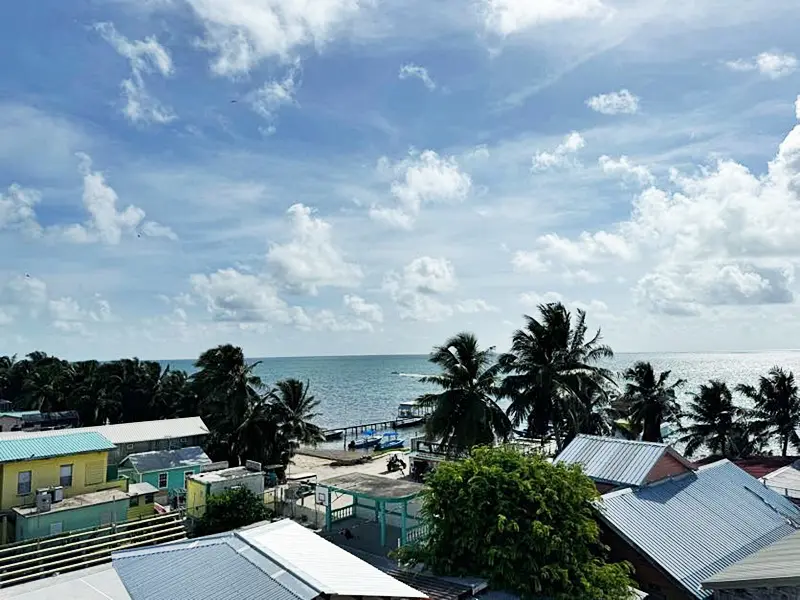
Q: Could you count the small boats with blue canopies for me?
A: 2